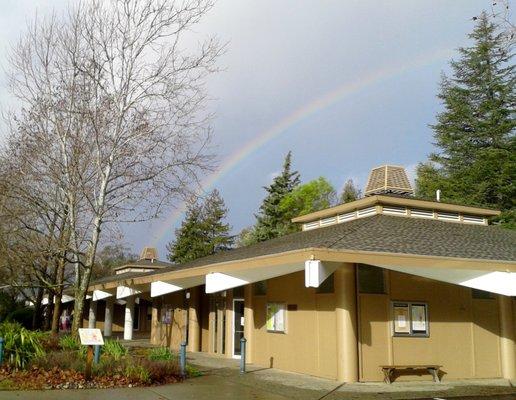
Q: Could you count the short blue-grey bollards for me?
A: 4